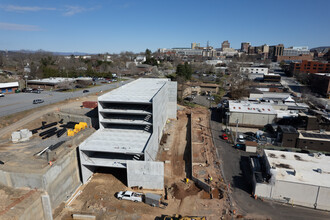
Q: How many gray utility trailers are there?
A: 1